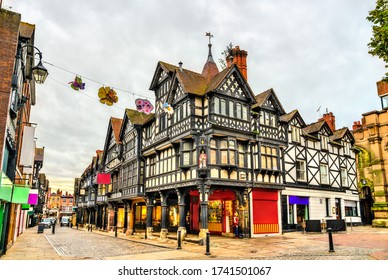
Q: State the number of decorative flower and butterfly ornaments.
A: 4